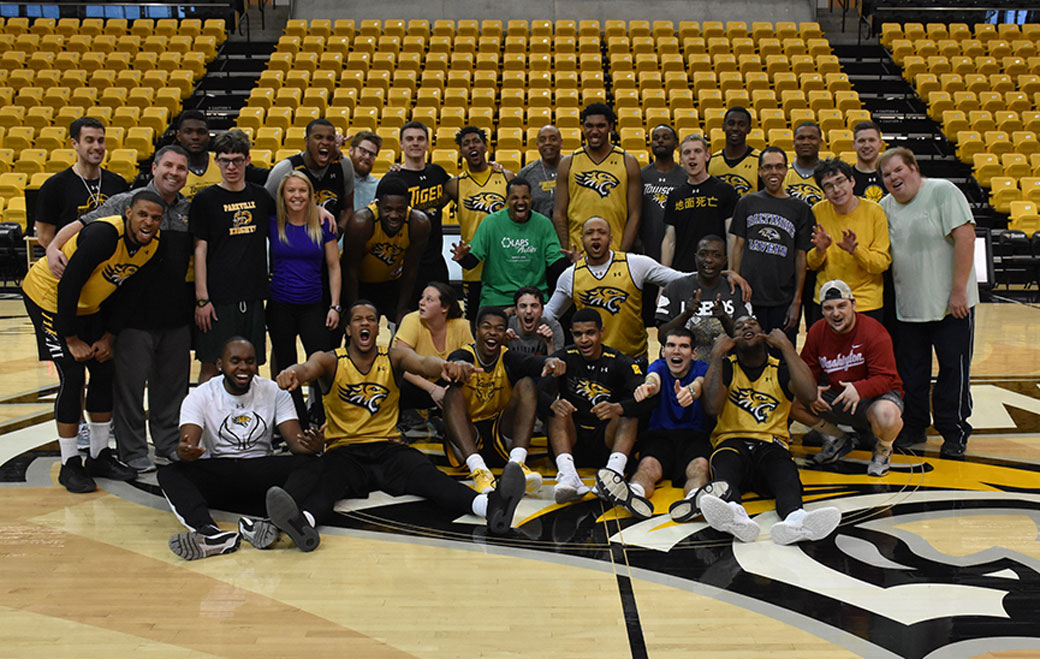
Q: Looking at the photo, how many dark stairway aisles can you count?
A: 2